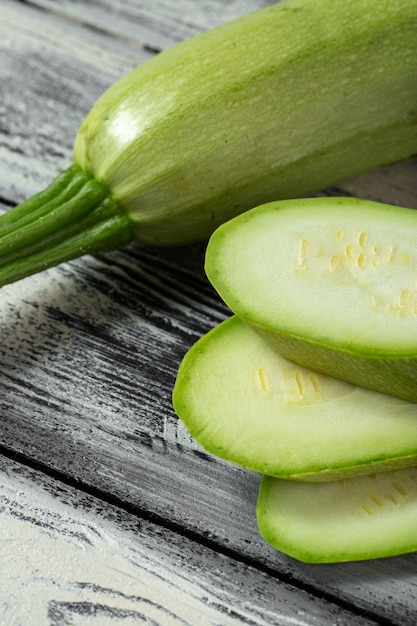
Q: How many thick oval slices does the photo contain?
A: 3